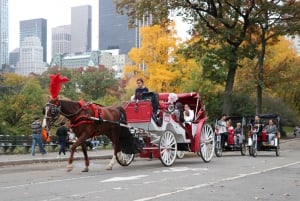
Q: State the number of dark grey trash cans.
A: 0